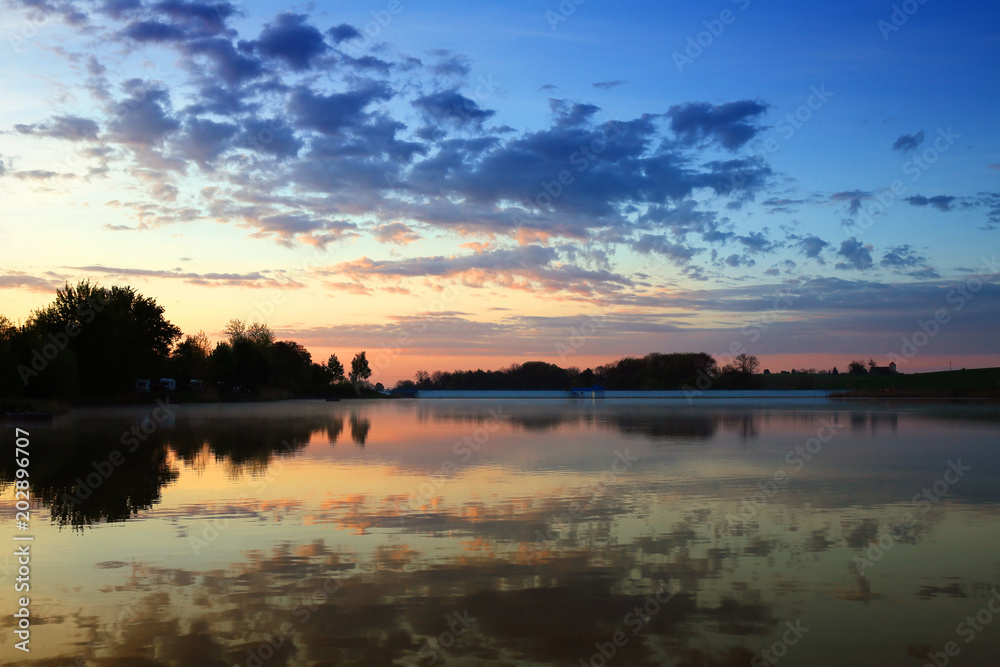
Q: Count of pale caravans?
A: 3